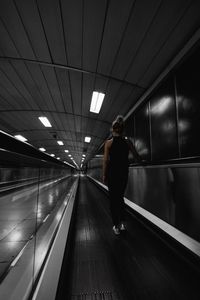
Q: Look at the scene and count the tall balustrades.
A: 2